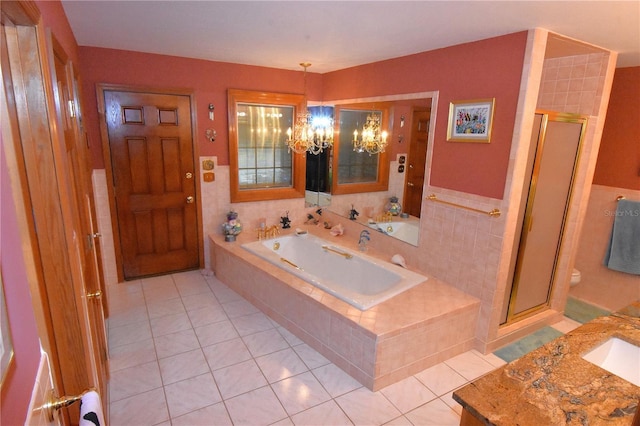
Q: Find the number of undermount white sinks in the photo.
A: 1